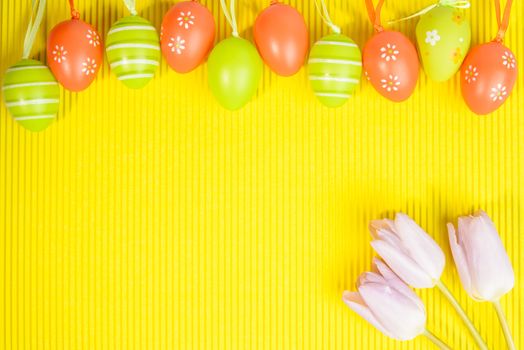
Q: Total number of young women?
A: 0